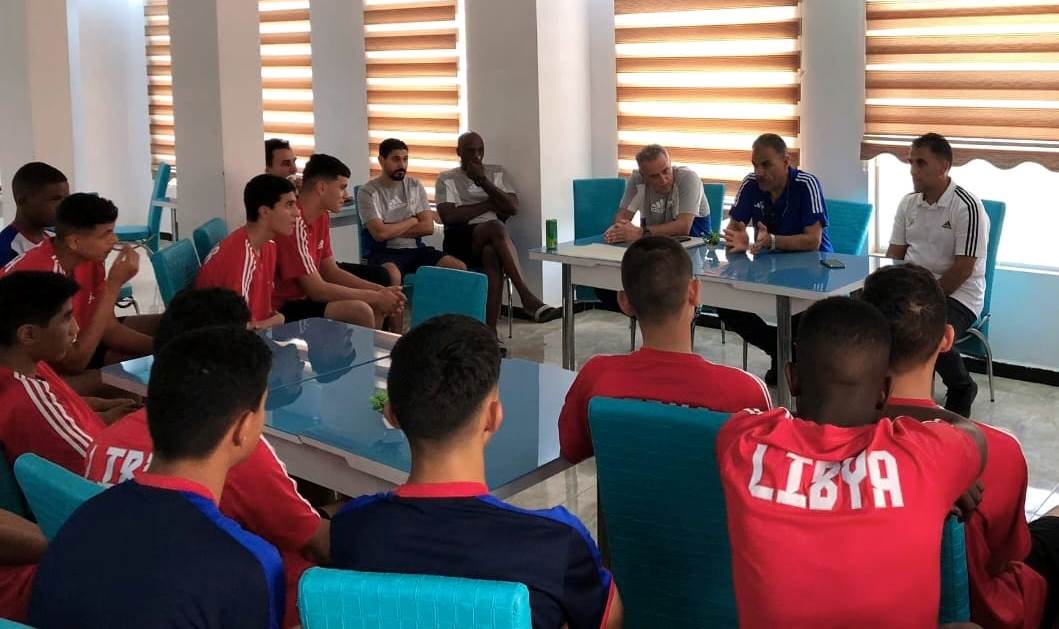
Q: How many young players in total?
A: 11